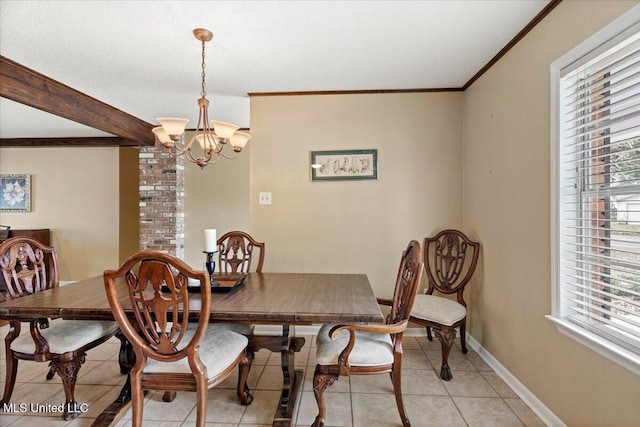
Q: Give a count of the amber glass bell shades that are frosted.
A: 5